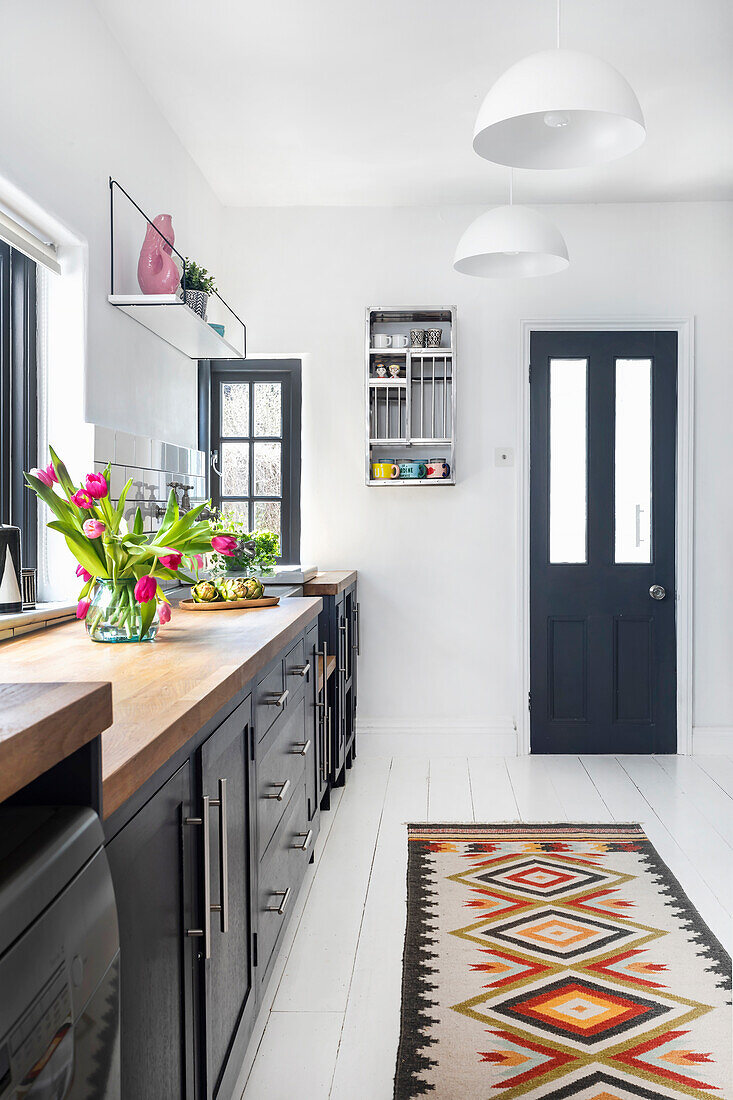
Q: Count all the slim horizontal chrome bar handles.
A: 6